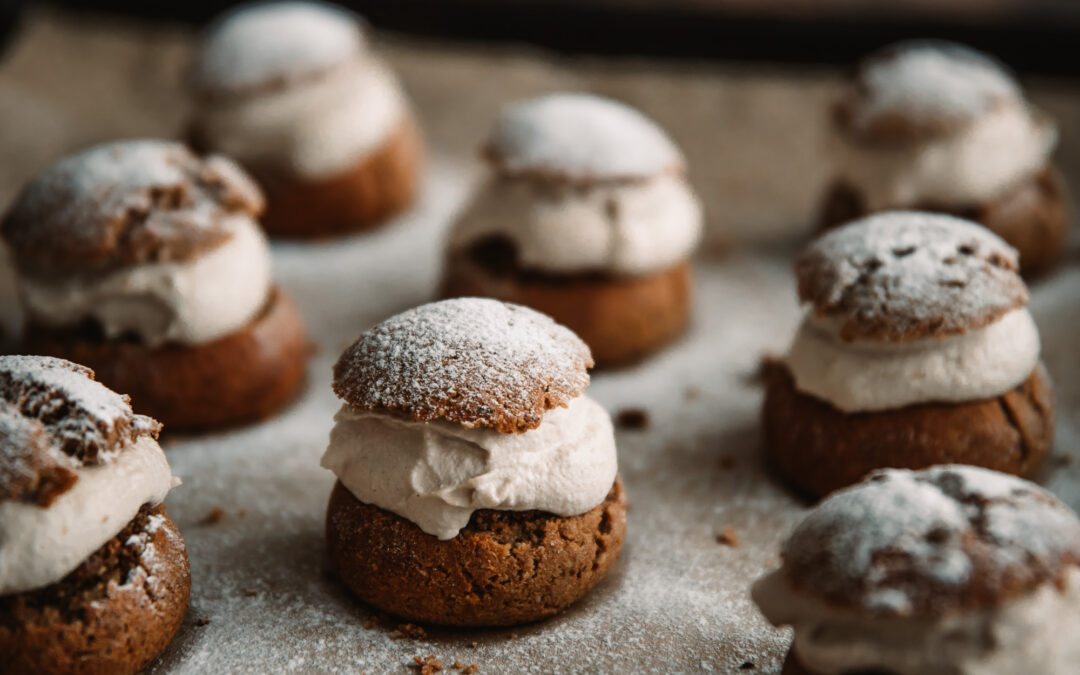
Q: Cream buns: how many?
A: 8